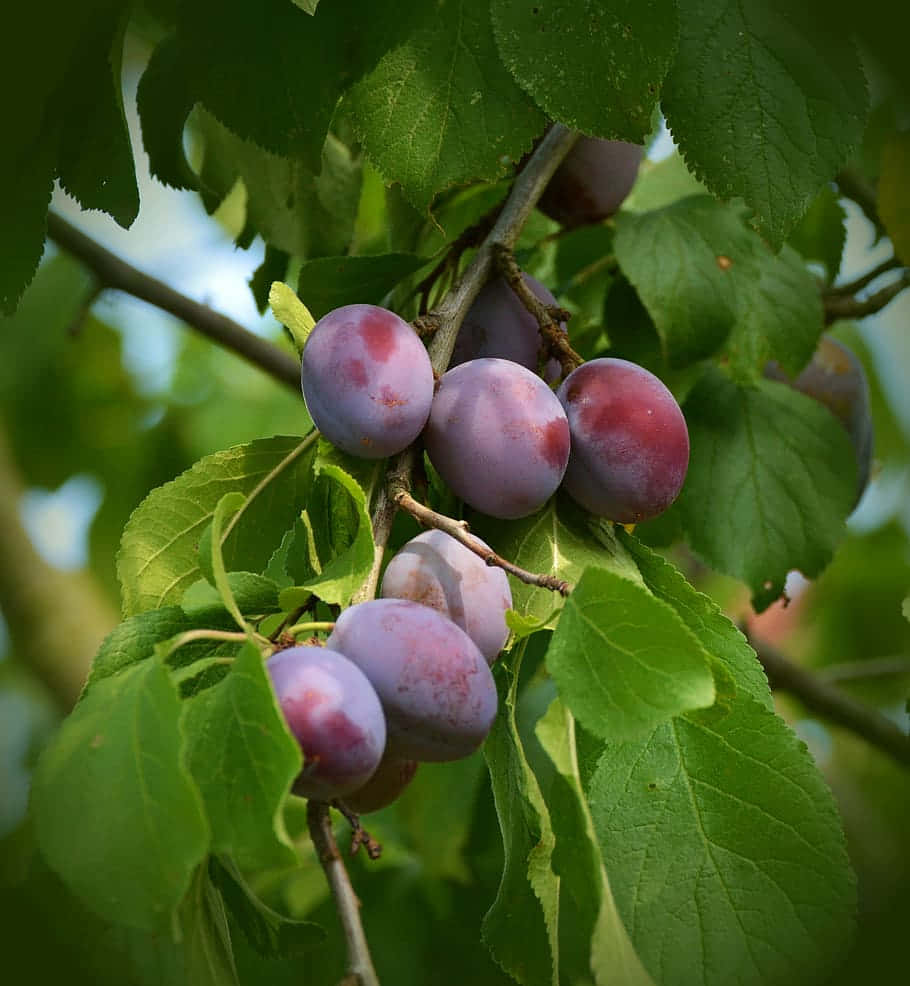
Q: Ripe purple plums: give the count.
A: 10